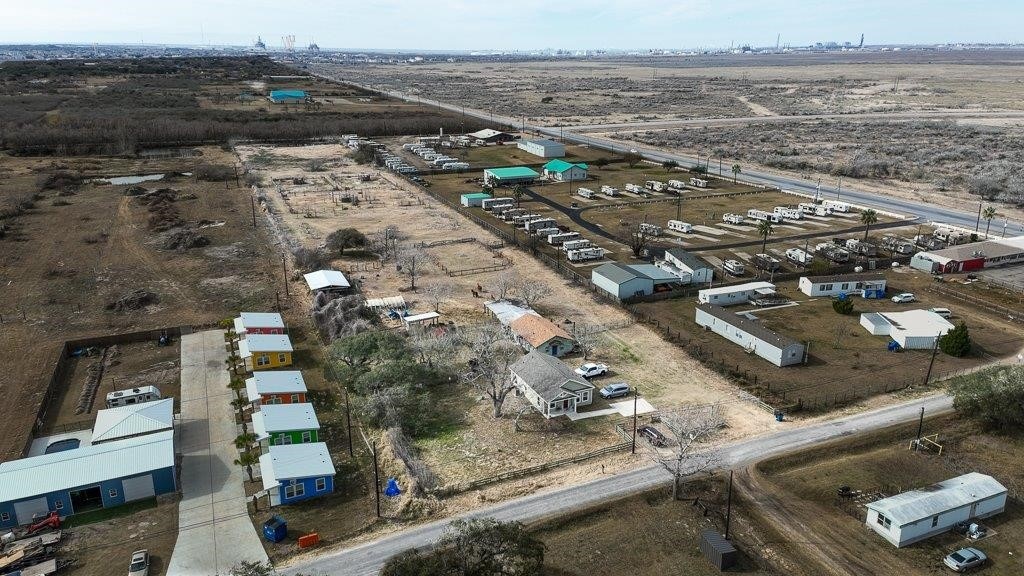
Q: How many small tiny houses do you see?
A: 5